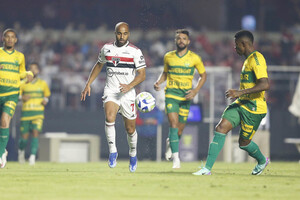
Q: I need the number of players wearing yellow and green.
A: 4